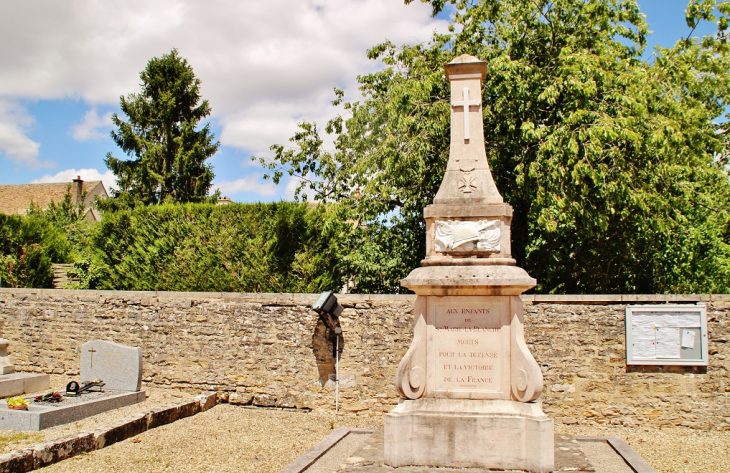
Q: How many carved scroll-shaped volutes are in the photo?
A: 2